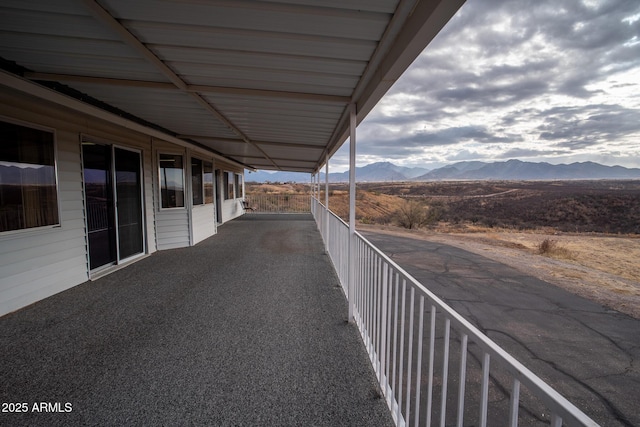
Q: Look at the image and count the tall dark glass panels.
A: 2